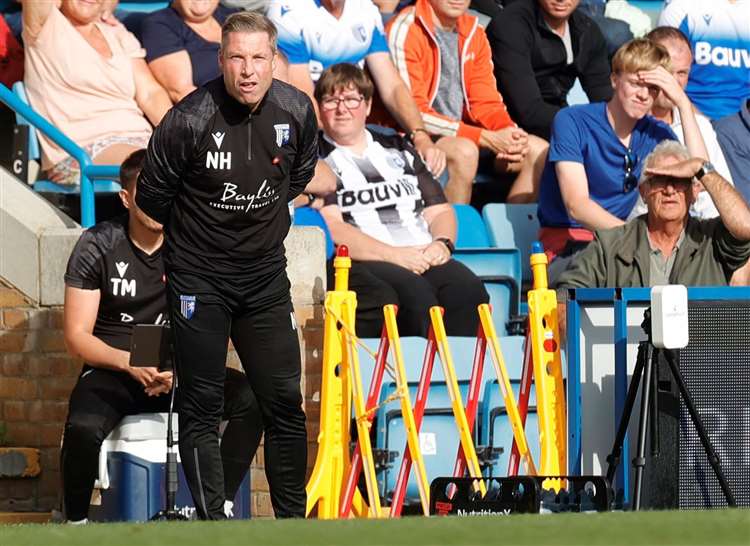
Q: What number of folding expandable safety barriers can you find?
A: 1